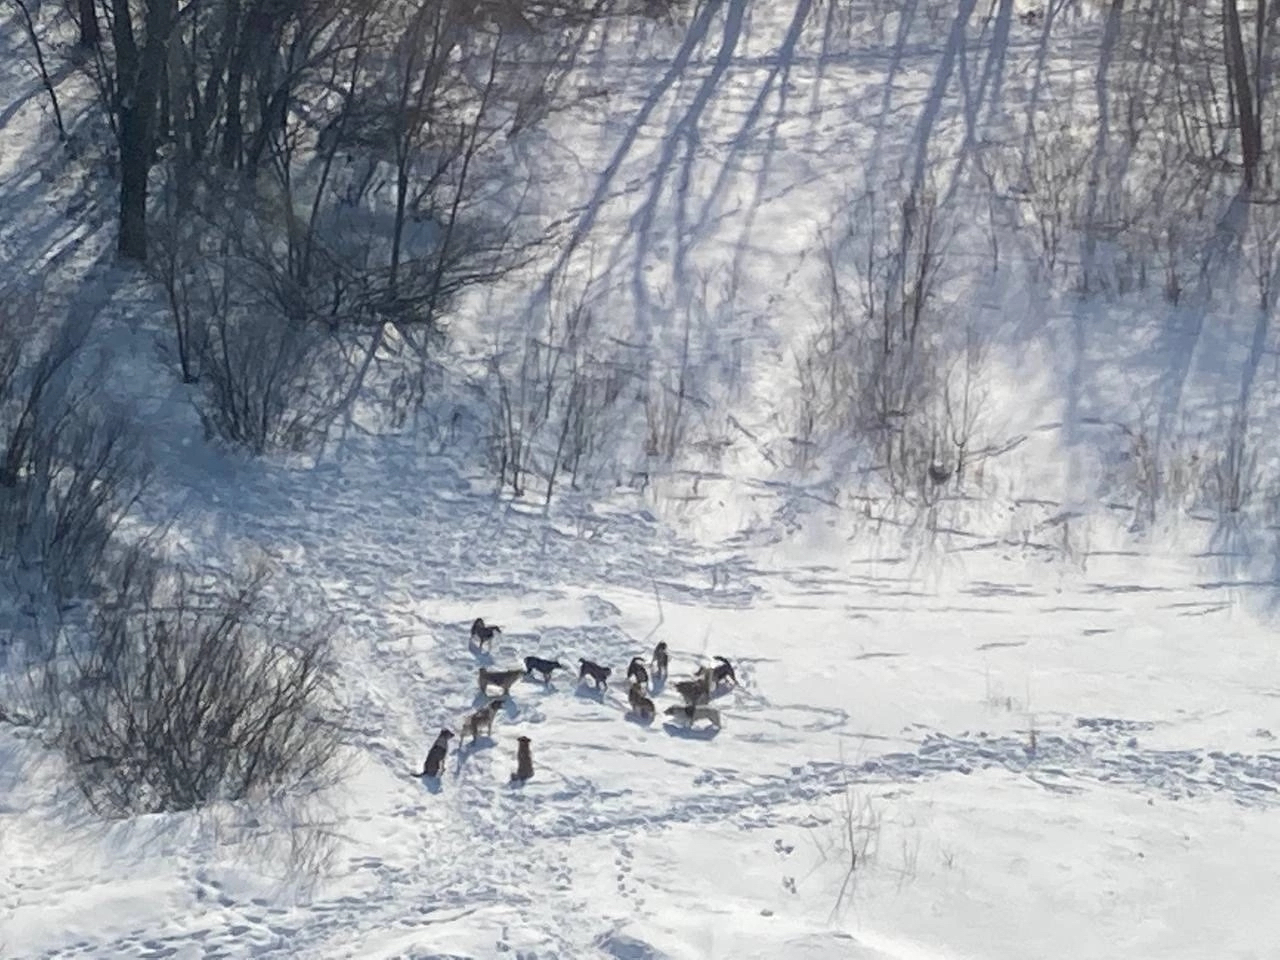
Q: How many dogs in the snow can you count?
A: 13